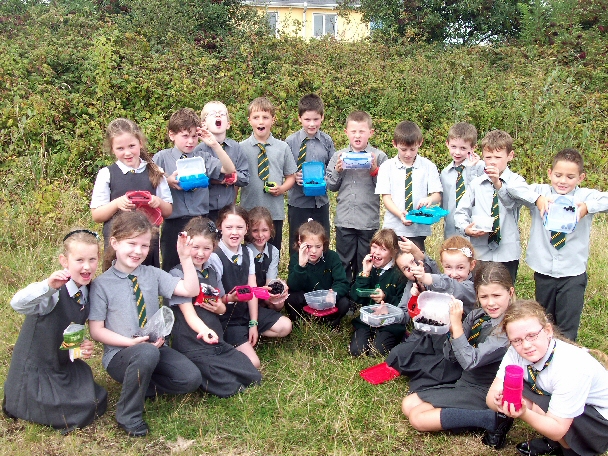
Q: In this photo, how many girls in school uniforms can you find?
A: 12